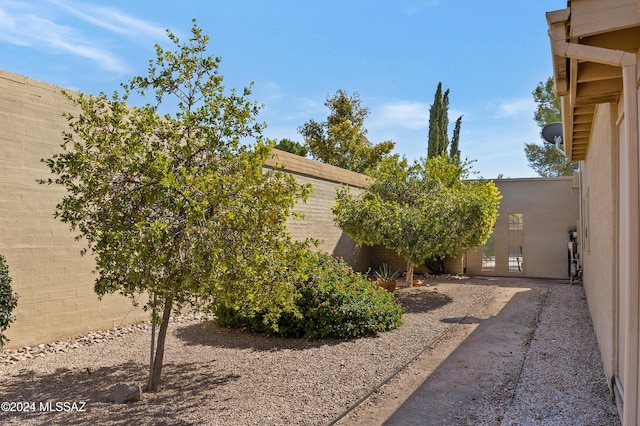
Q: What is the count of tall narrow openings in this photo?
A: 2